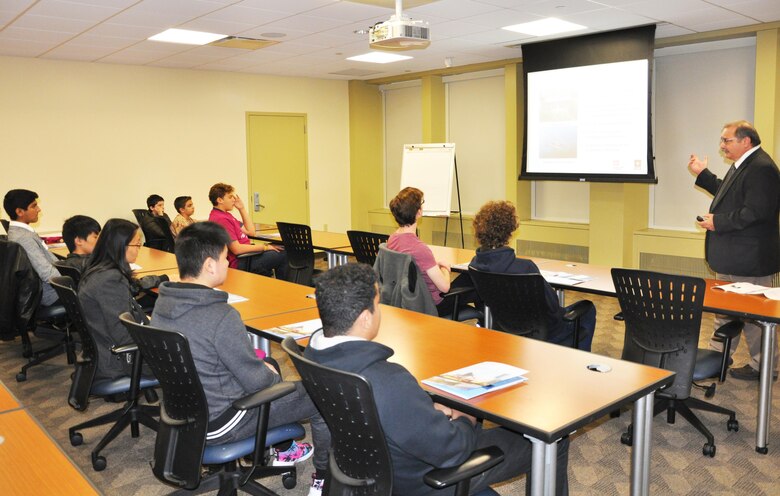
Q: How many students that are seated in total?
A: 10